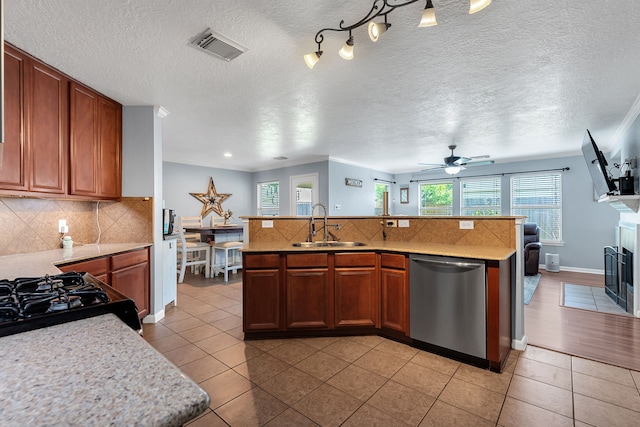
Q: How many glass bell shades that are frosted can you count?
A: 5